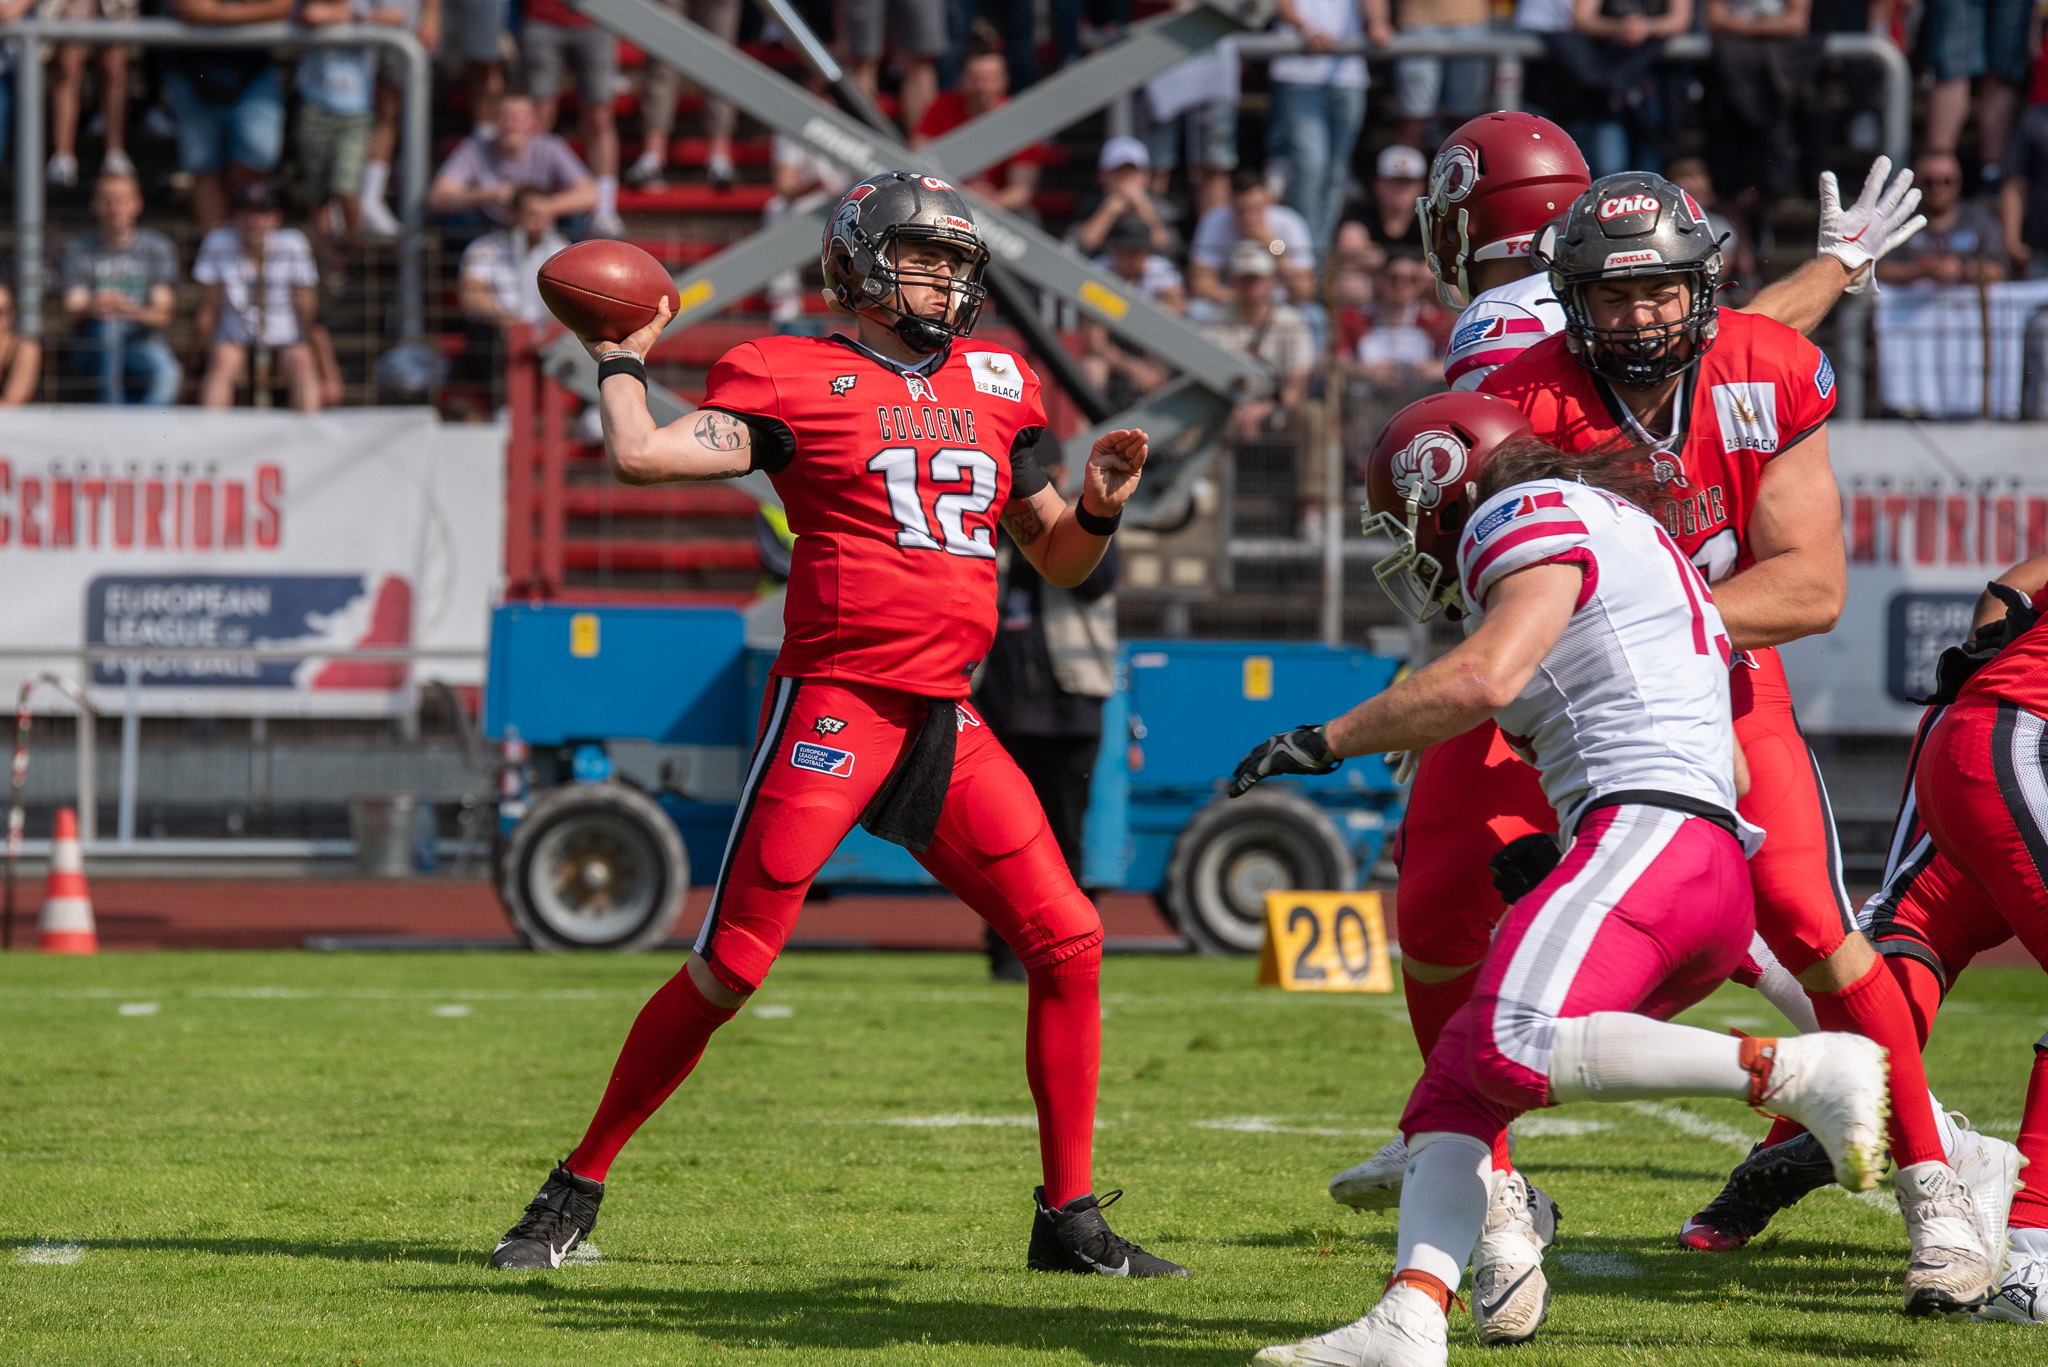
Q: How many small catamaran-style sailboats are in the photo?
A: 0